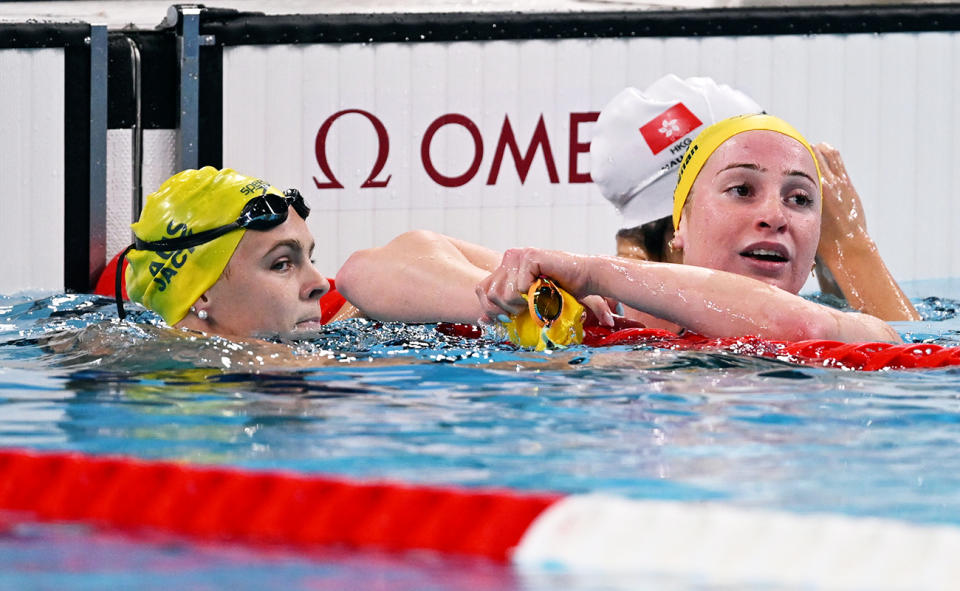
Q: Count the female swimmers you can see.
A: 3